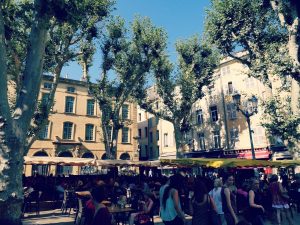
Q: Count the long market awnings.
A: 2